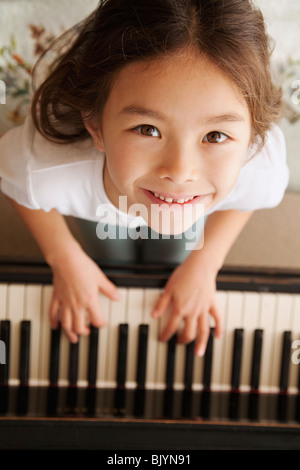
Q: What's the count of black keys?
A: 13